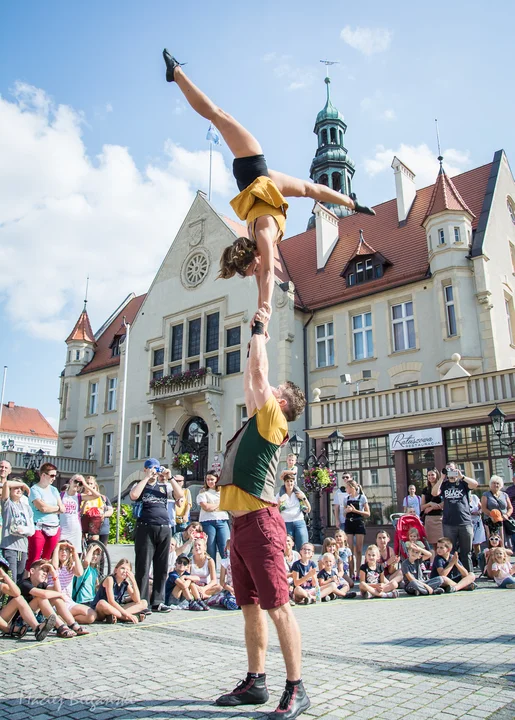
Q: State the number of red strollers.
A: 1